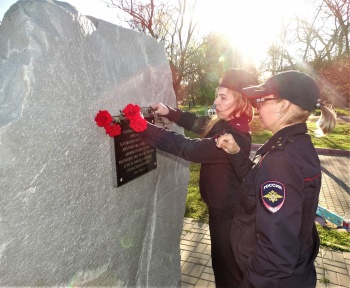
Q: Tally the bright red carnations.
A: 4